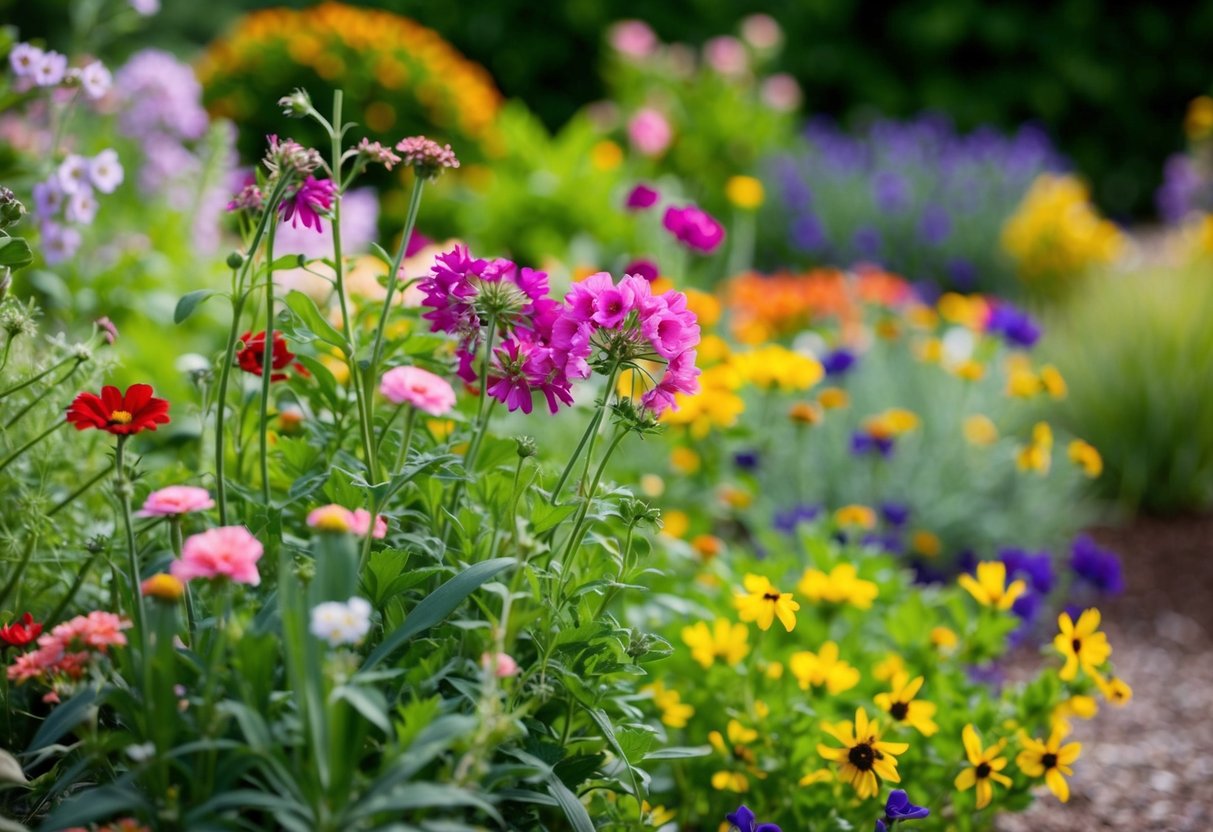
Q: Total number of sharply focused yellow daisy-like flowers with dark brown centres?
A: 6